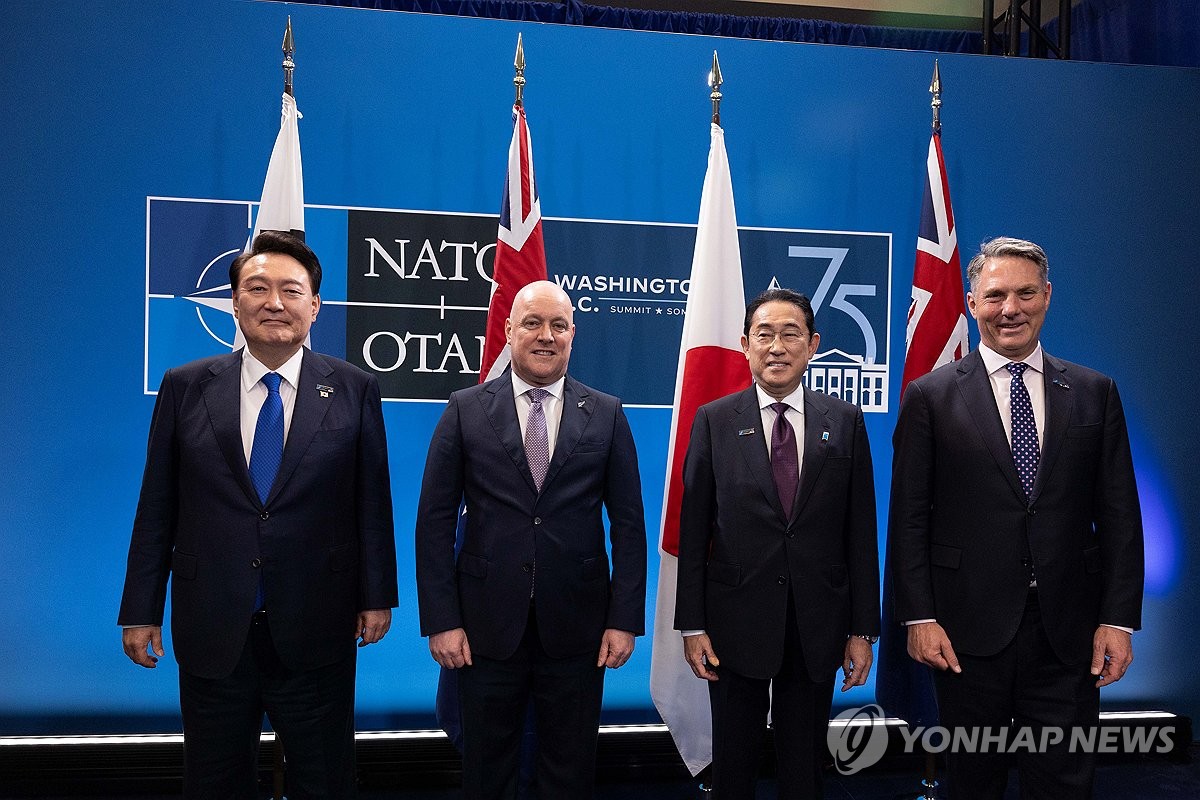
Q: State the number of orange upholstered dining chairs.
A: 0